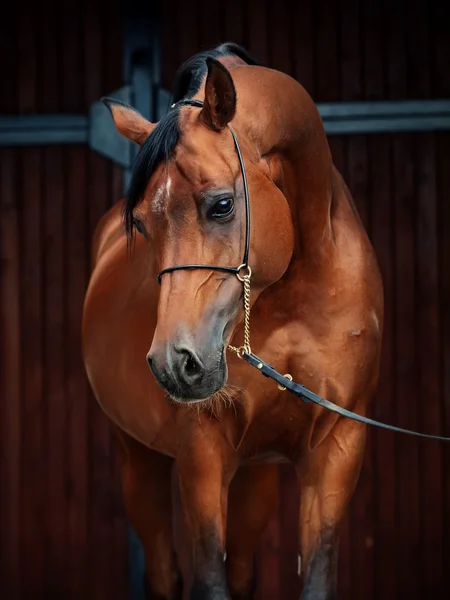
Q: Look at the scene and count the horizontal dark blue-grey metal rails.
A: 2